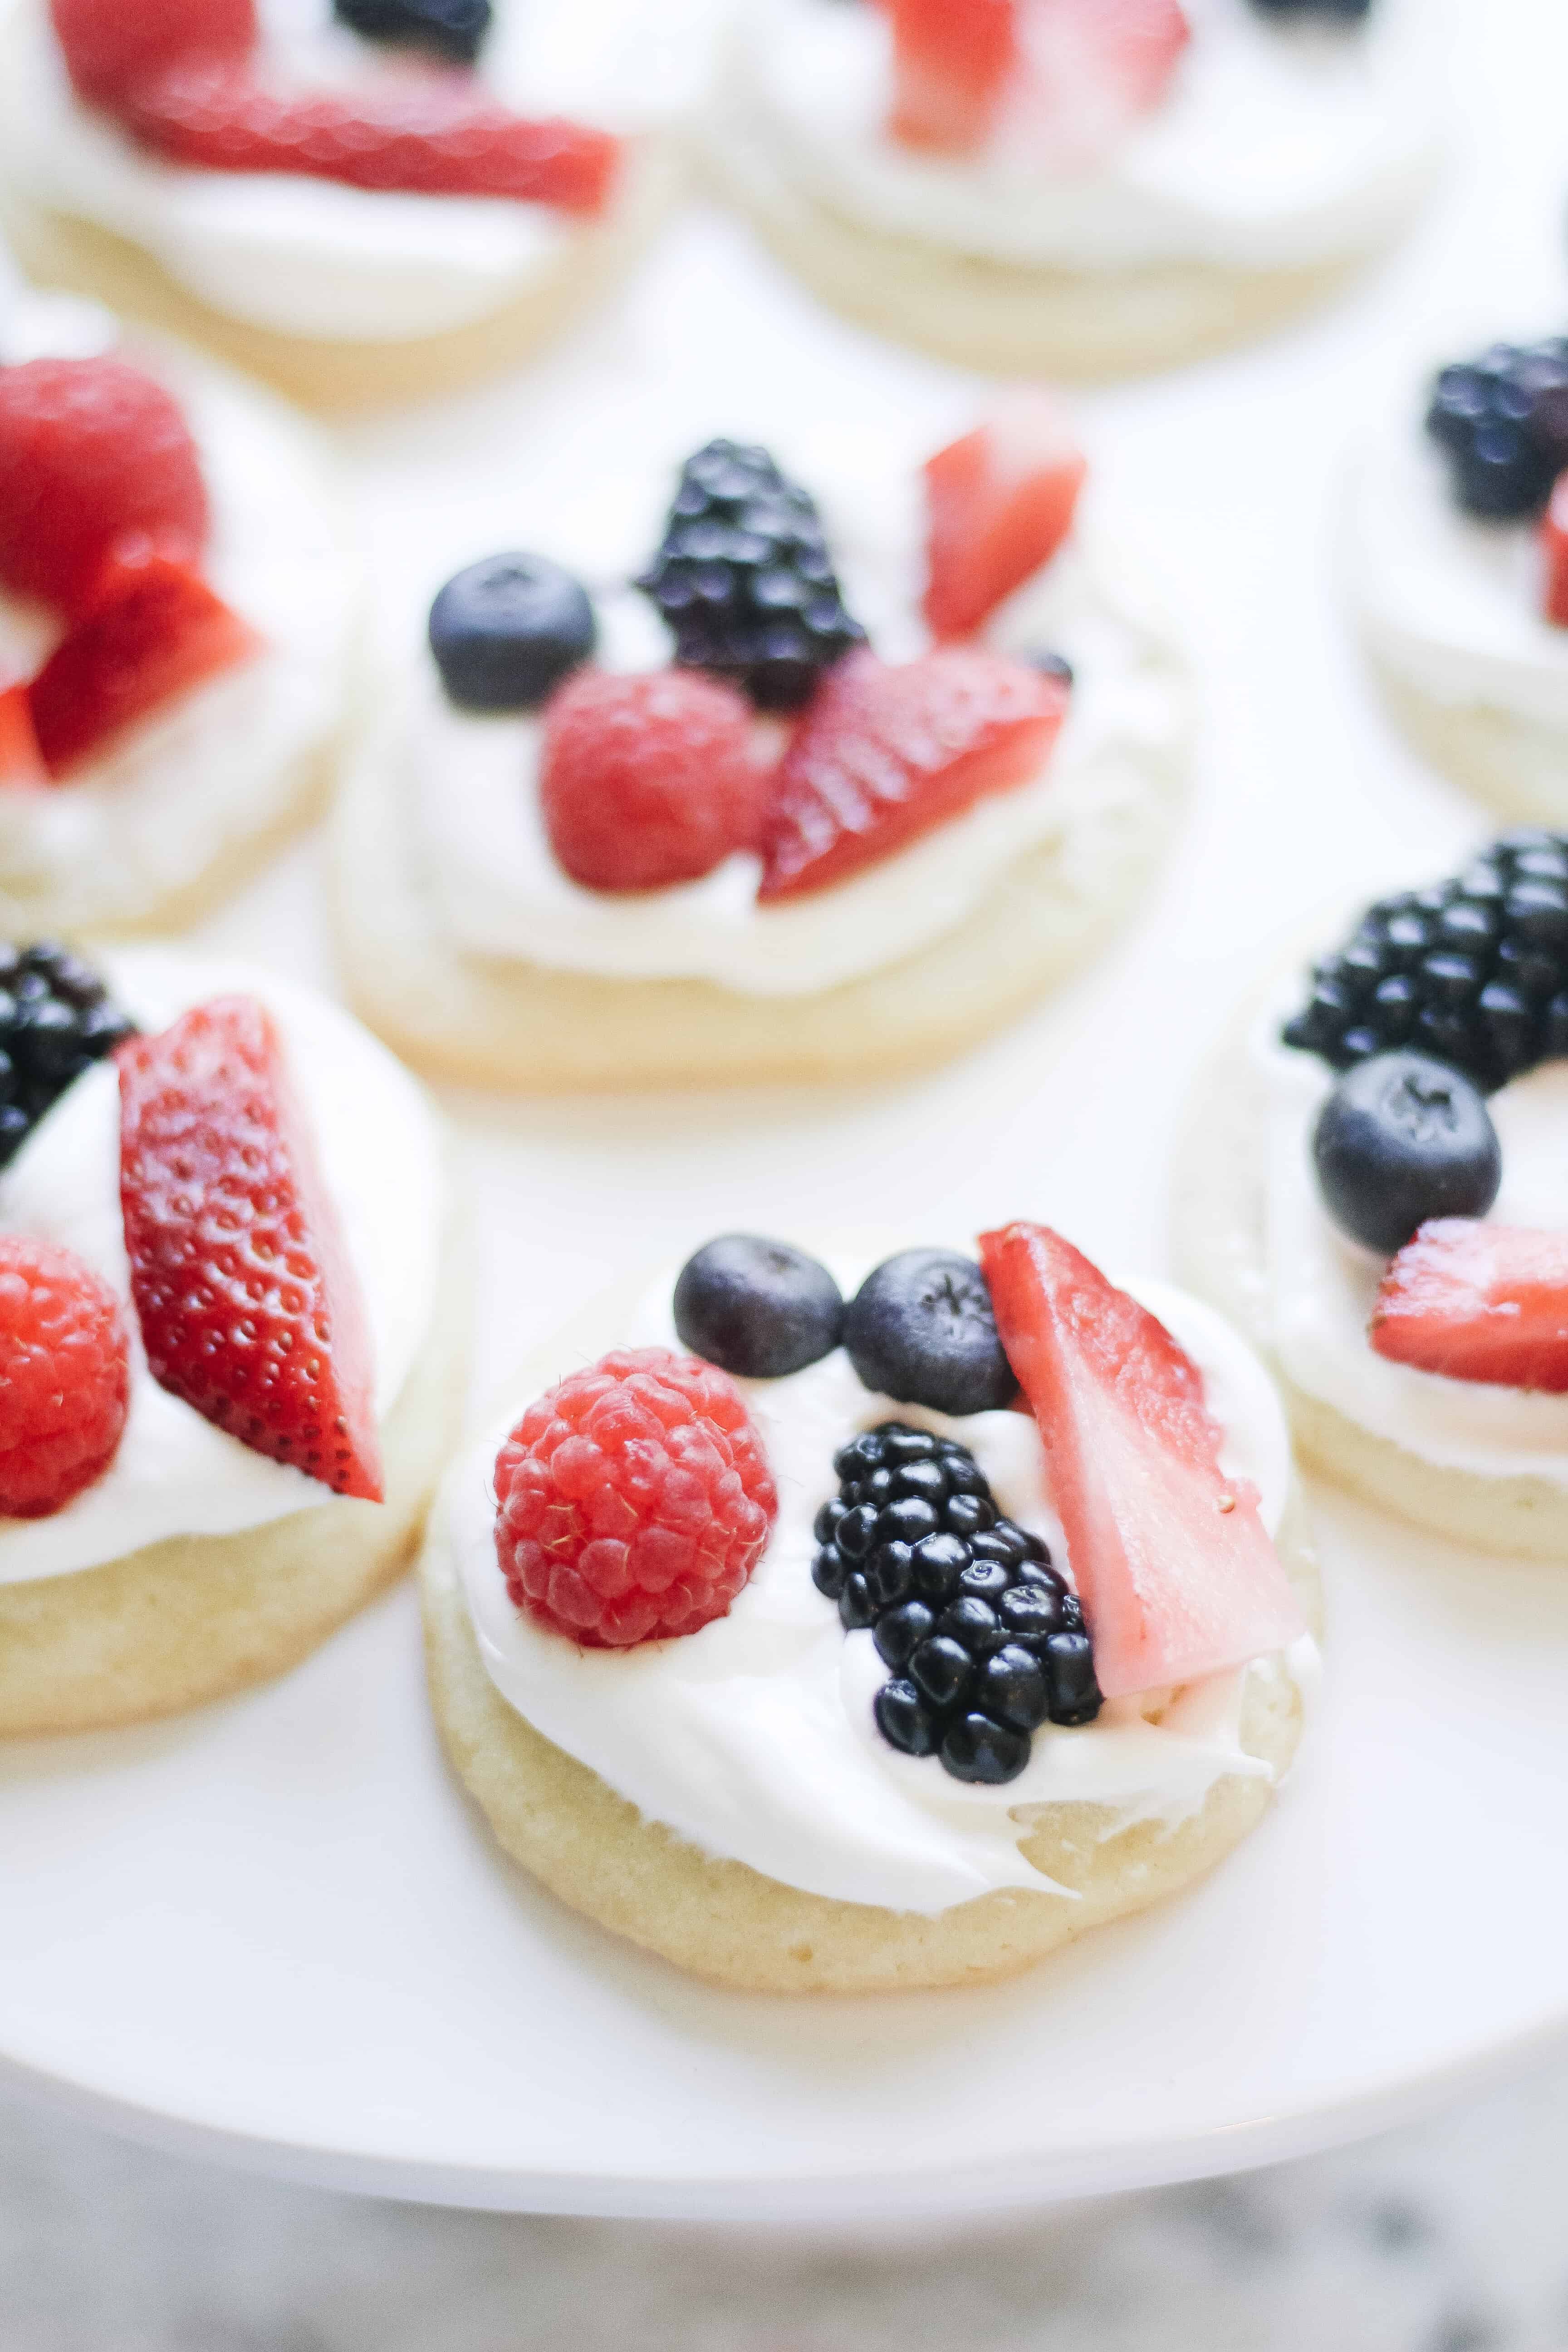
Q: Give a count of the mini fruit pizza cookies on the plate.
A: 8